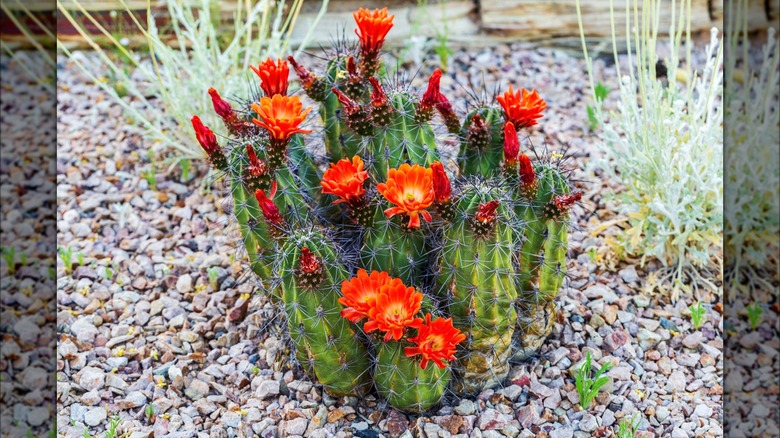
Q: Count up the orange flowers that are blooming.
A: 9